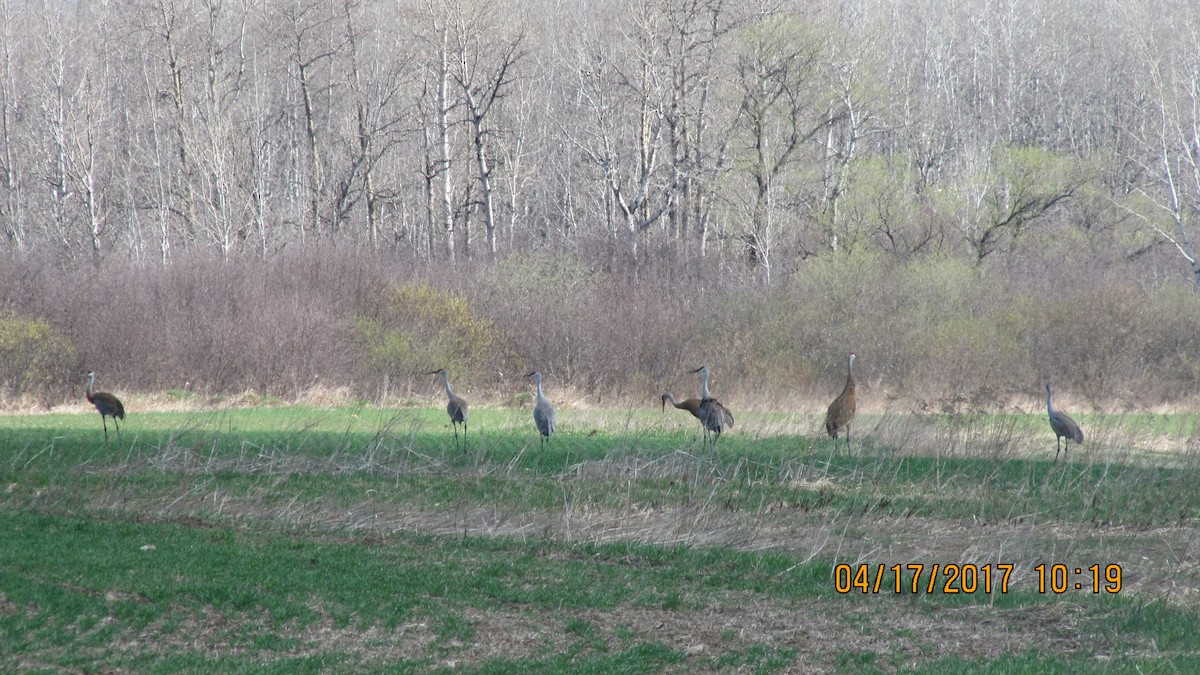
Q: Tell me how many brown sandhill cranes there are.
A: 3